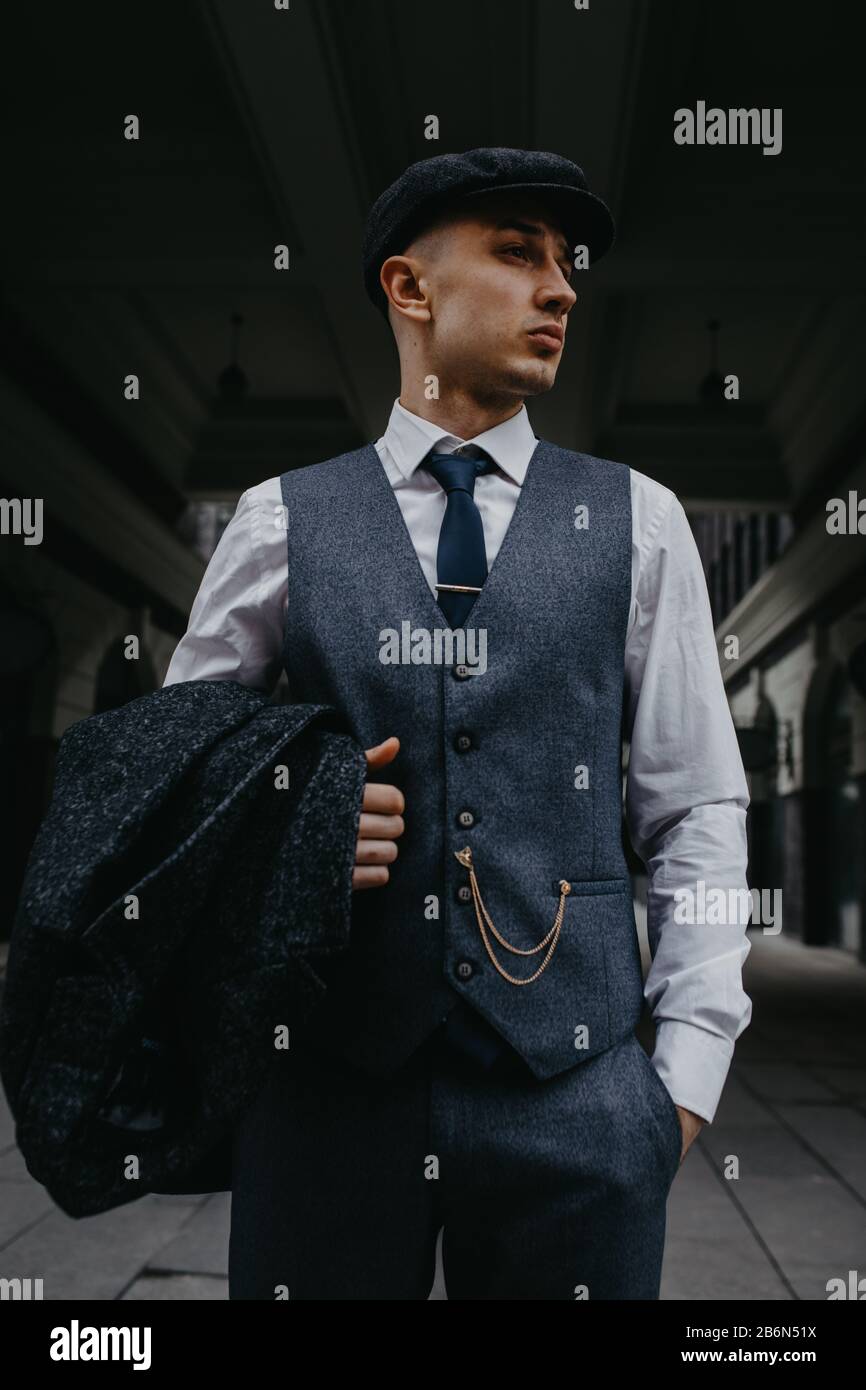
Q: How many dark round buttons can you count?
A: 5